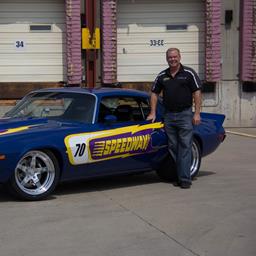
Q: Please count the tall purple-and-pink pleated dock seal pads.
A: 4